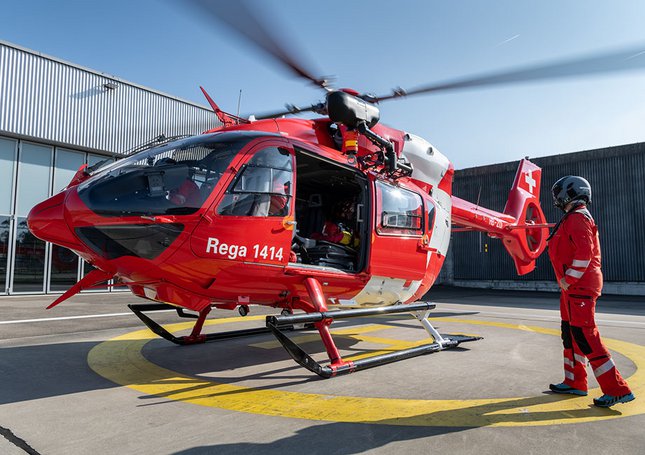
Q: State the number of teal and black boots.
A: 2